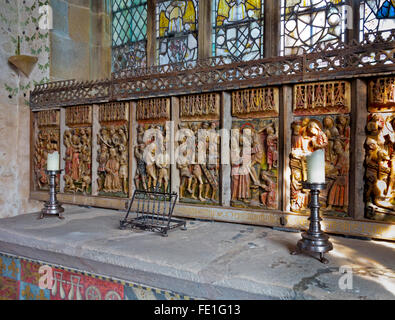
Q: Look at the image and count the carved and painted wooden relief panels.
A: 8